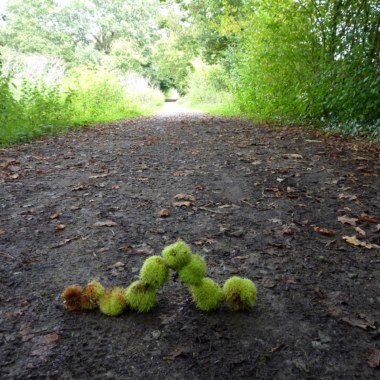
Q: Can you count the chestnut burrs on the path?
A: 9